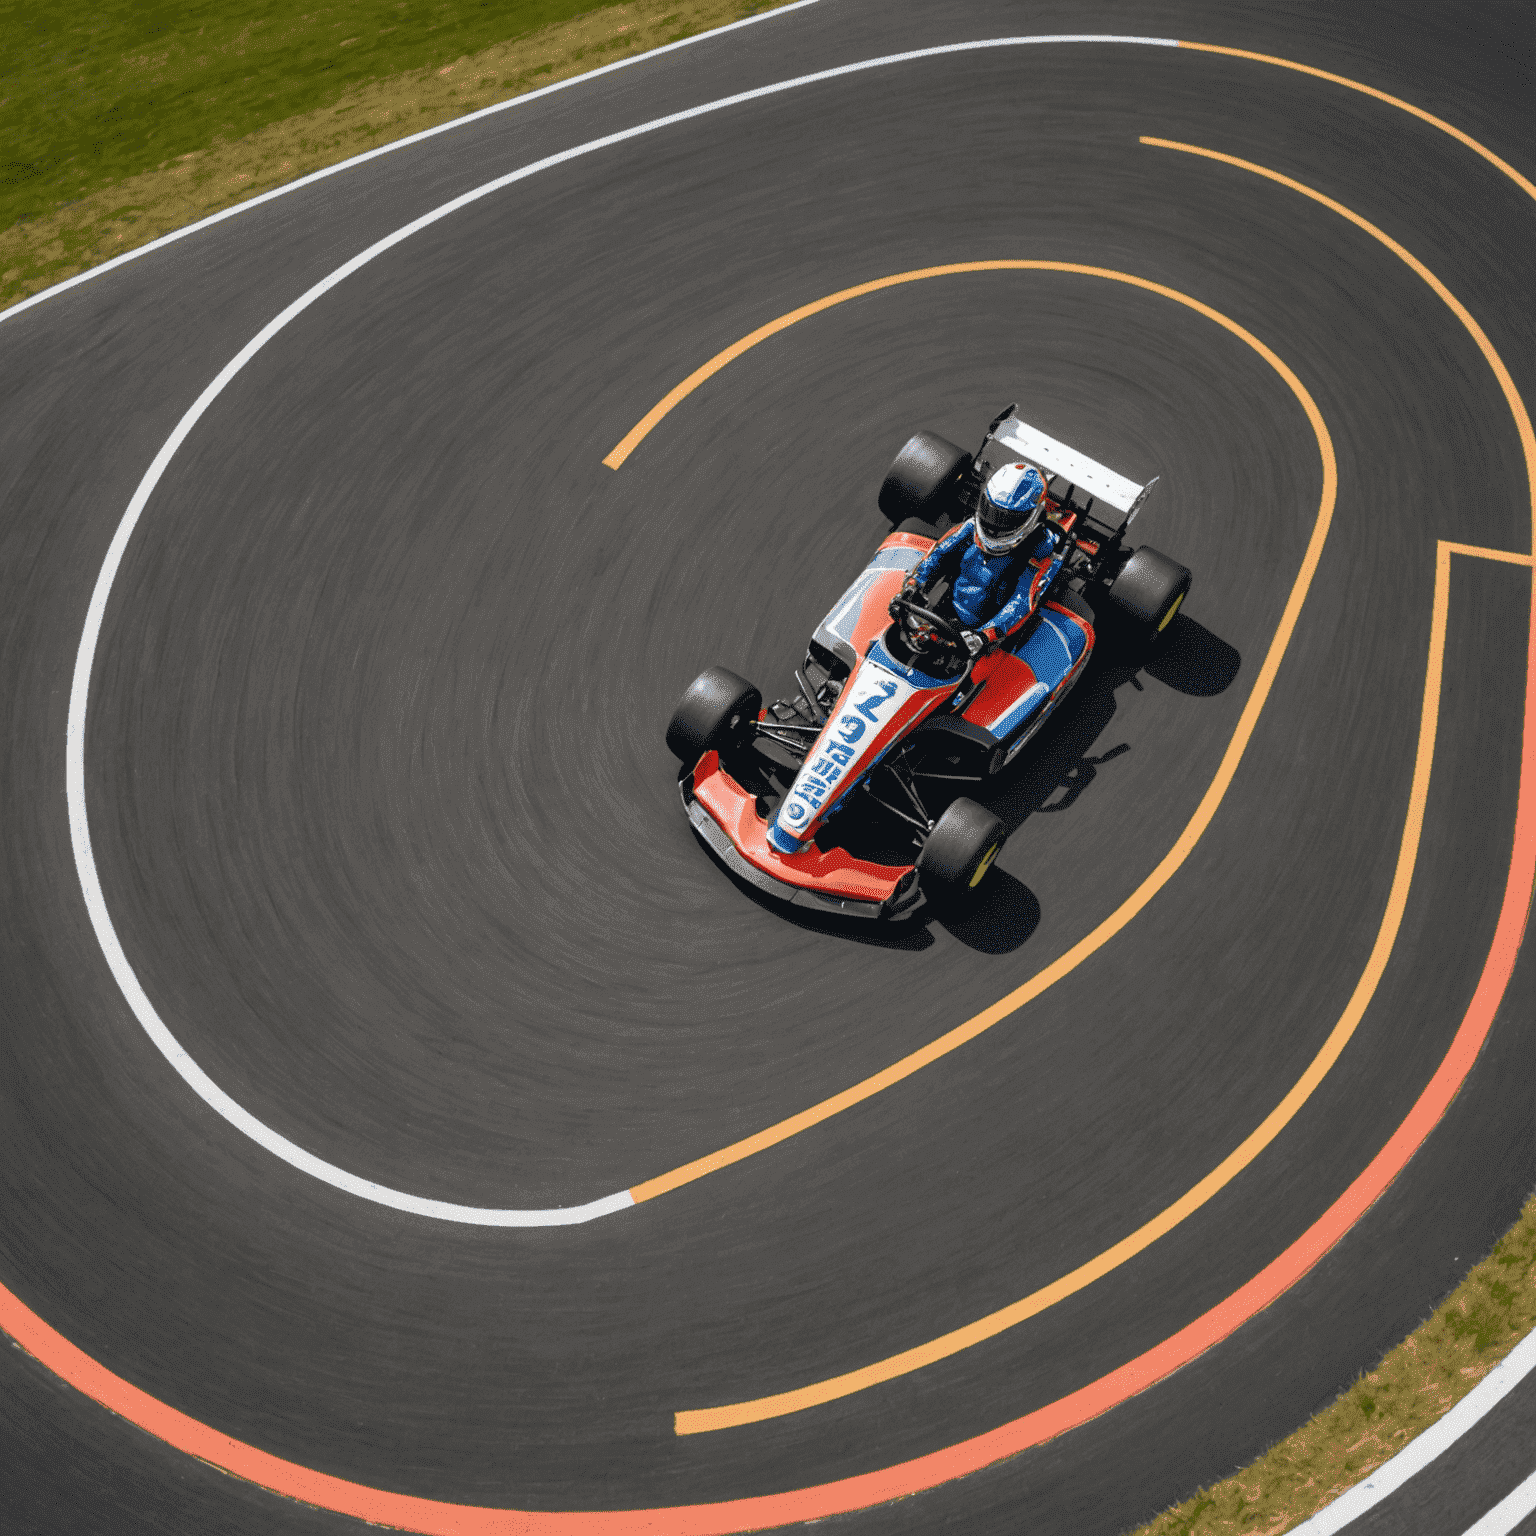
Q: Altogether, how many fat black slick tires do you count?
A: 4